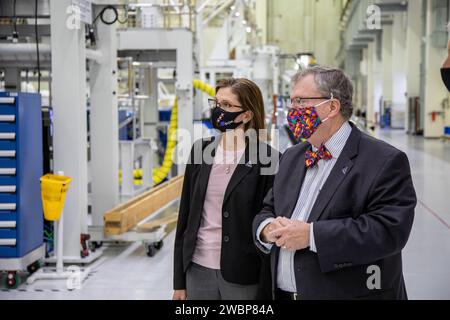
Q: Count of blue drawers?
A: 9